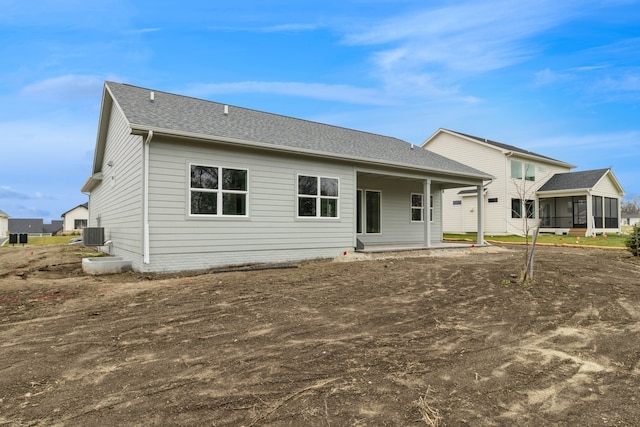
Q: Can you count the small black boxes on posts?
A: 2